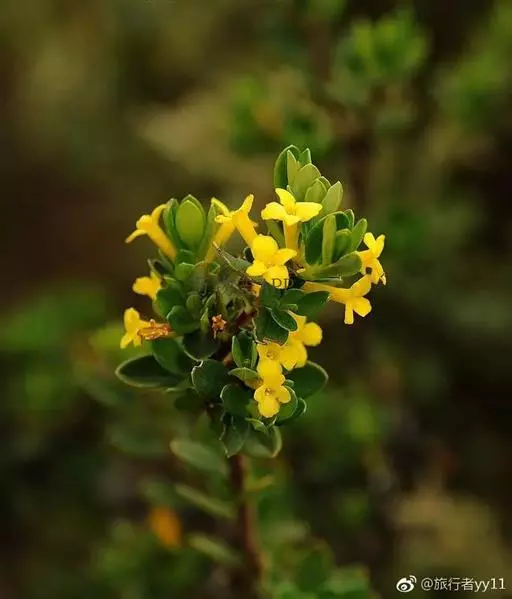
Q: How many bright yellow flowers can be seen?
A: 12